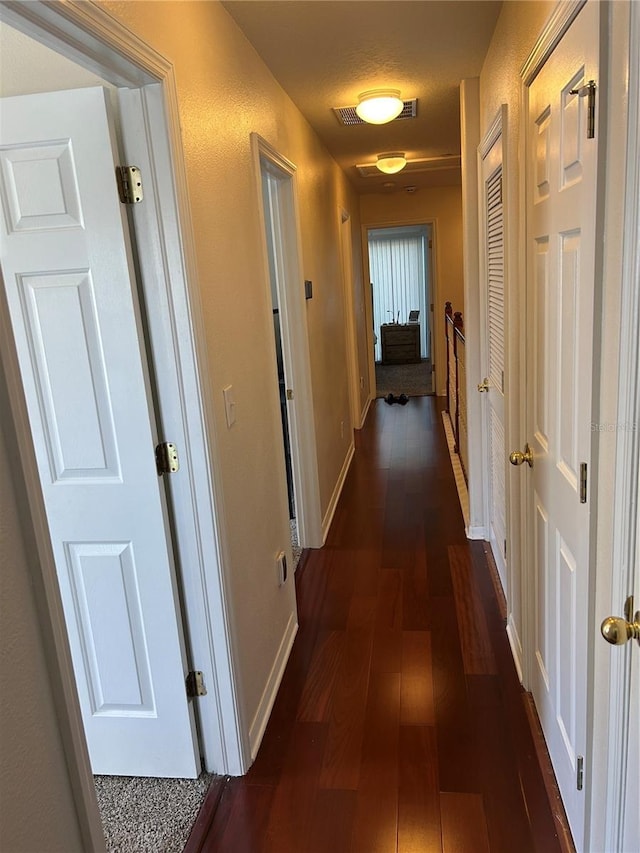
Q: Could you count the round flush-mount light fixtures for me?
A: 2